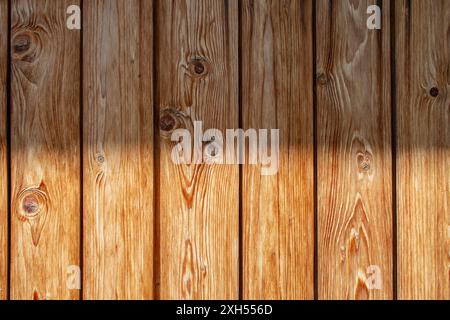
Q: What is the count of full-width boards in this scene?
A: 5